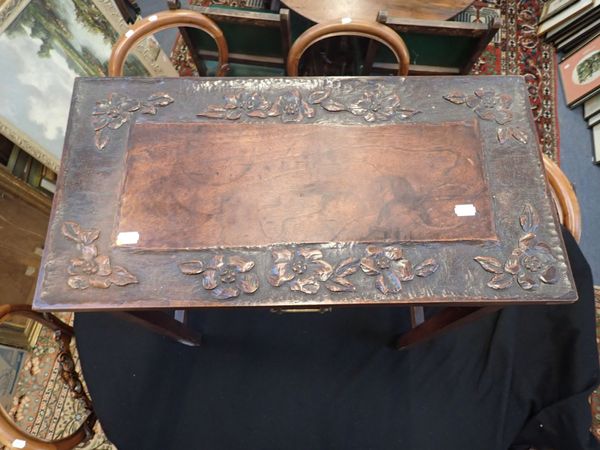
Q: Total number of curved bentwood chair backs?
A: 4